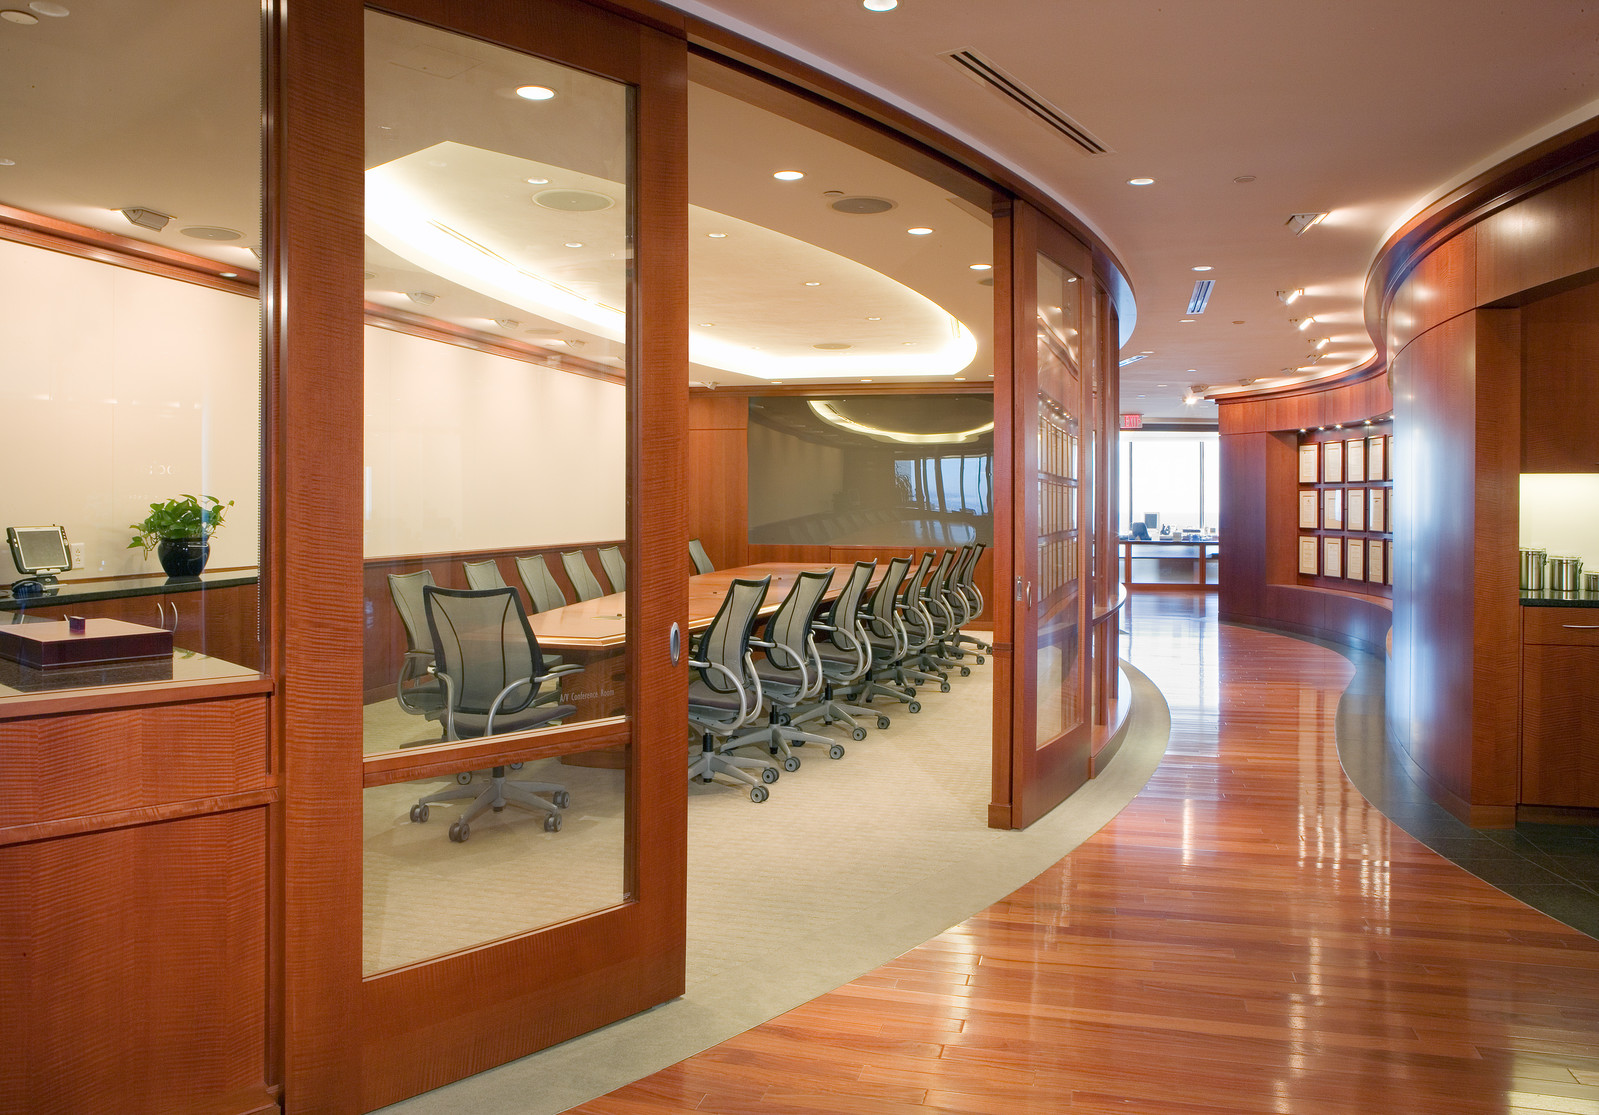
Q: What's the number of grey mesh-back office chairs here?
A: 15